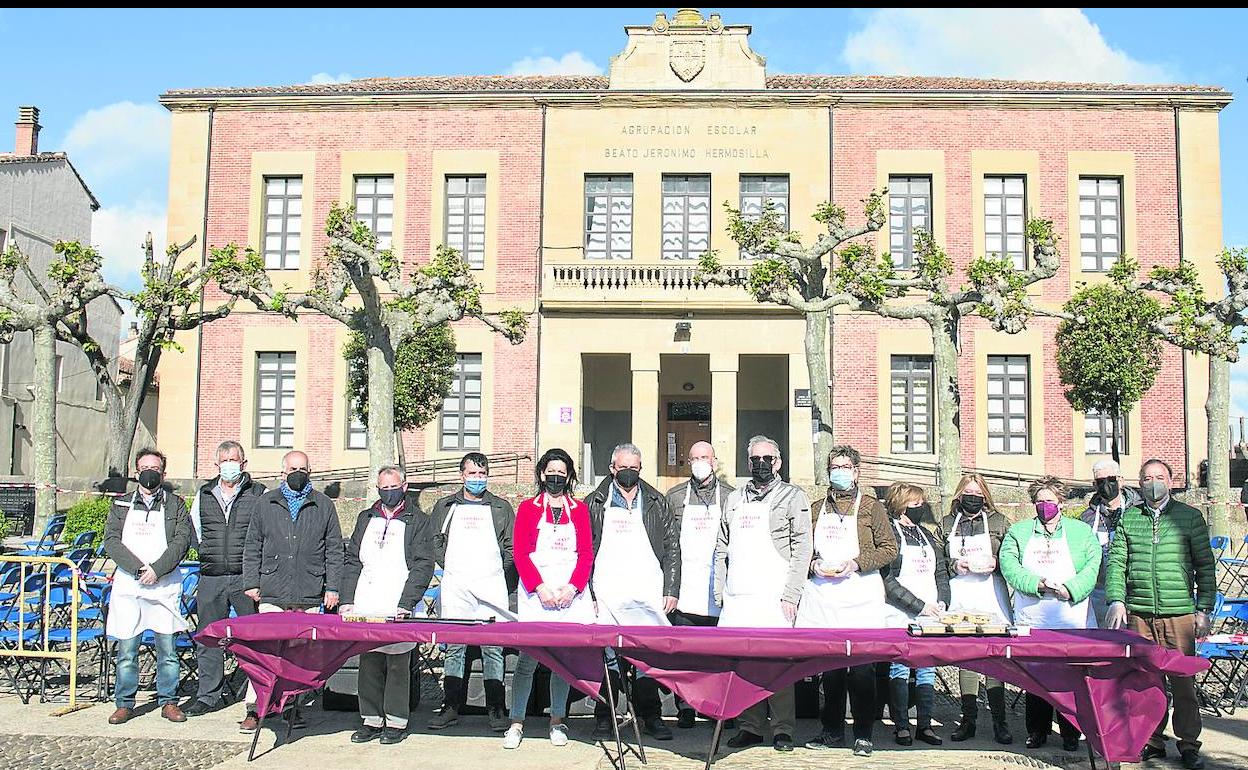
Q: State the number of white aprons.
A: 12